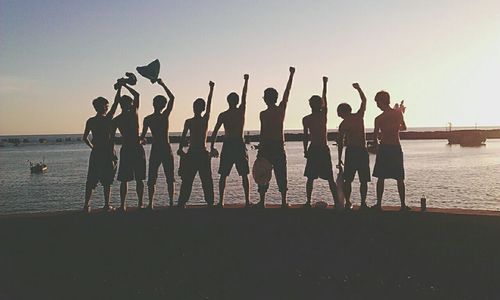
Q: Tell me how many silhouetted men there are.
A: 9